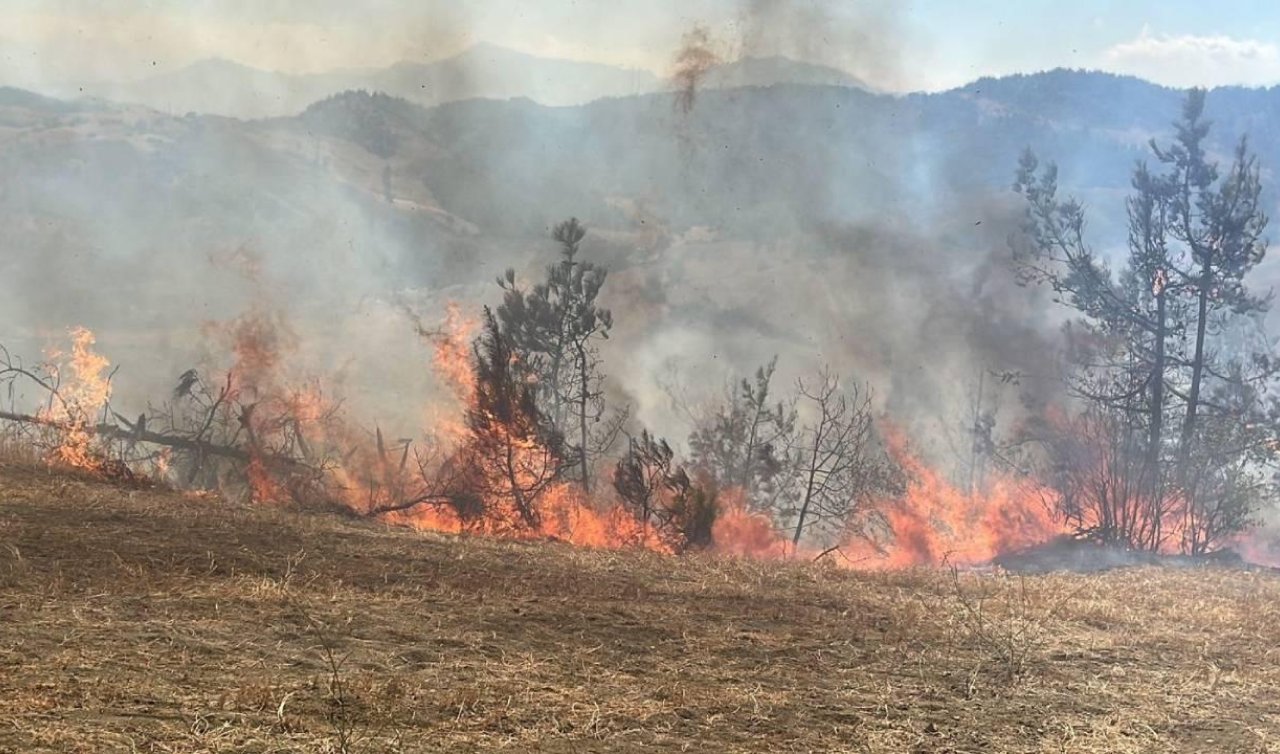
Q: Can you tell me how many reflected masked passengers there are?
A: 0